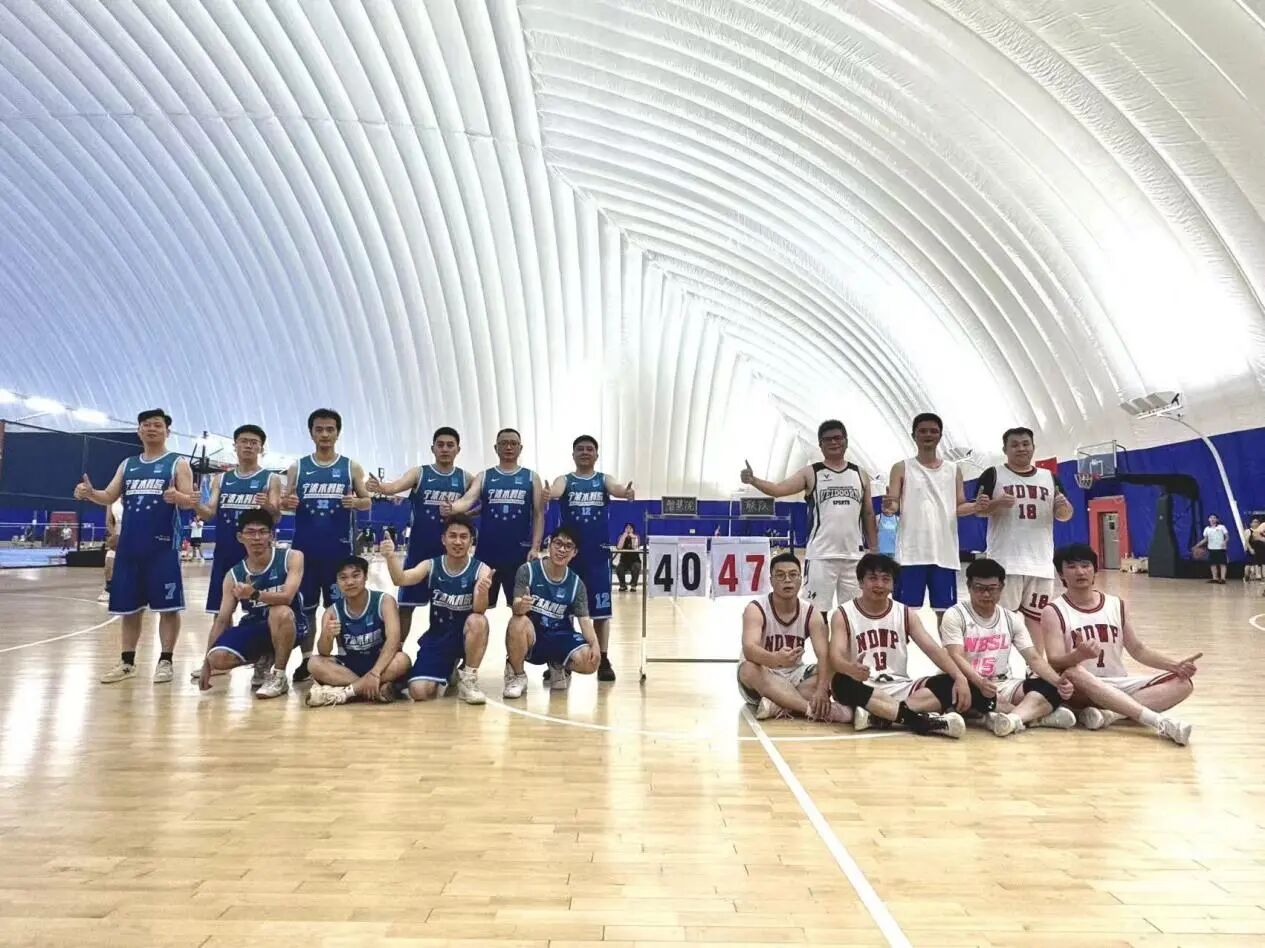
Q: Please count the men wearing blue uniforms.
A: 10